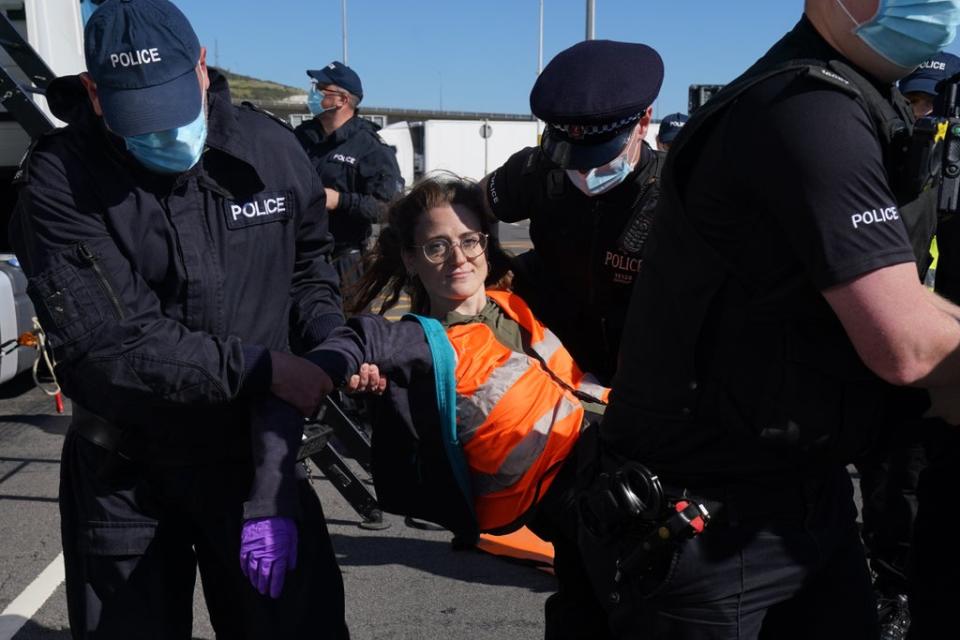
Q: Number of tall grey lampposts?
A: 3